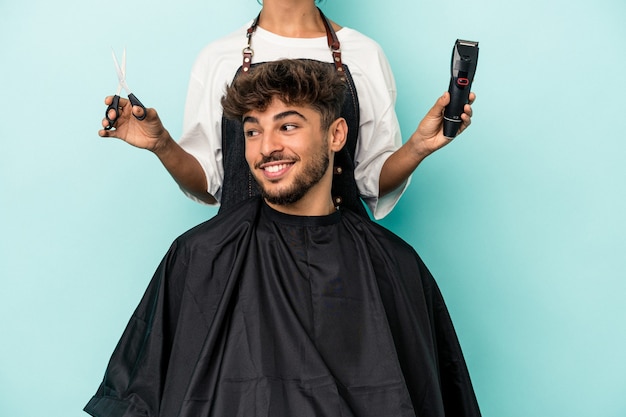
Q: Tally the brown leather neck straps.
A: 2